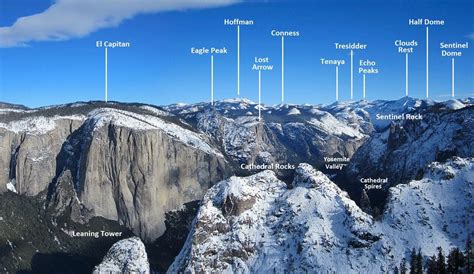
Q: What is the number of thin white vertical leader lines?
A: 11